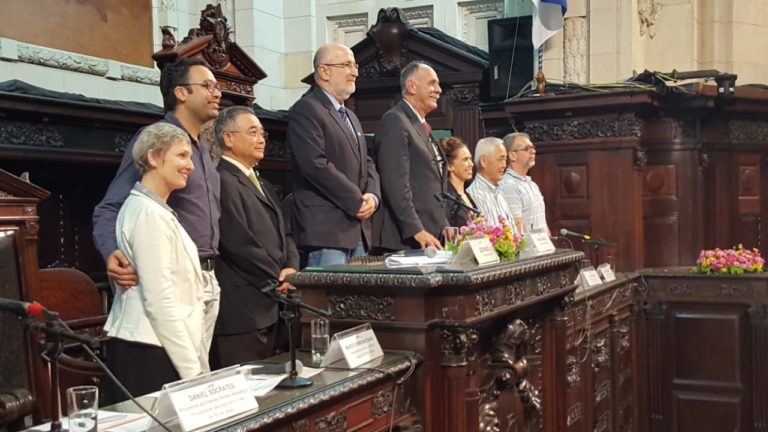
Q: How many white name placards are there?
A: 6